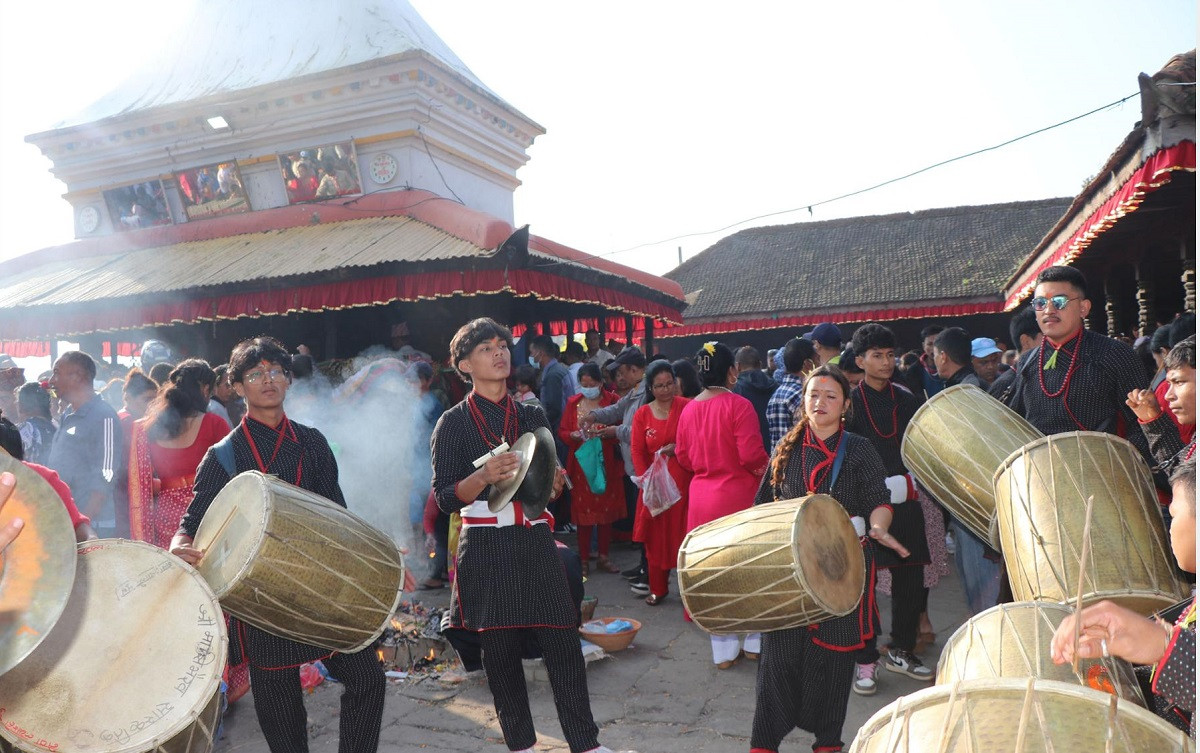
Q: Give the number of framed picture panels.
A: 3